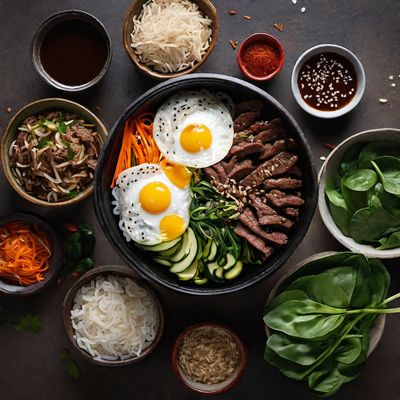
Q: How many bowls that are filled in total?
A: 11